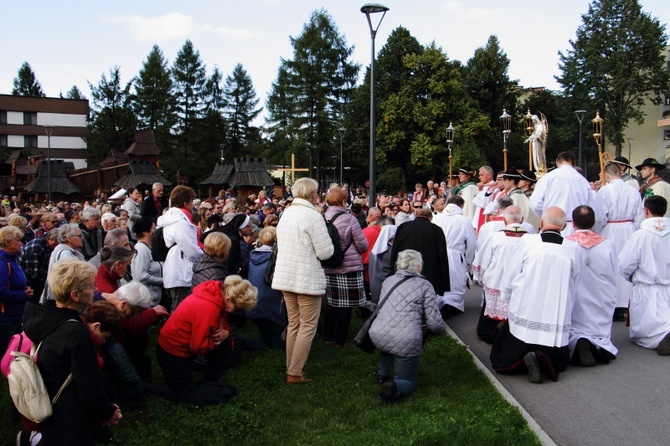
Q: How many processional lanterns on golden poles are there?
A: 4